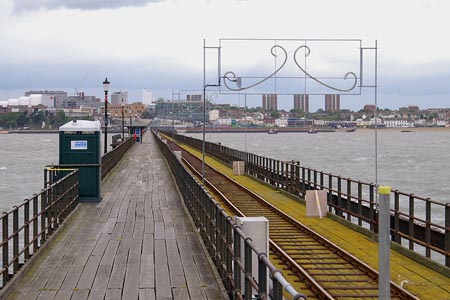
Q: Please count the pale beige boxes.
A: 2